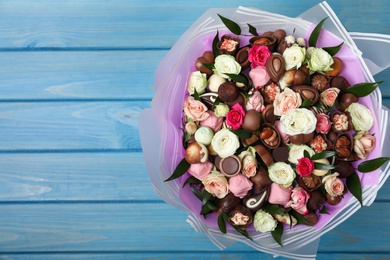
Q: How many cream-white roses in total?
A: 11